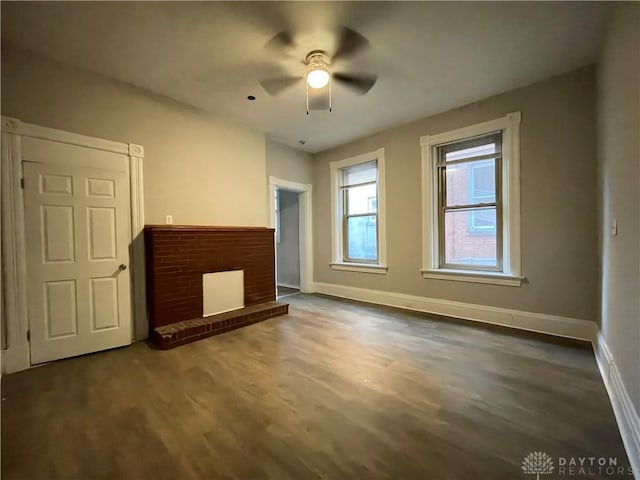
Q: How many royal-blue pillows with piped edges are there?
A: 0